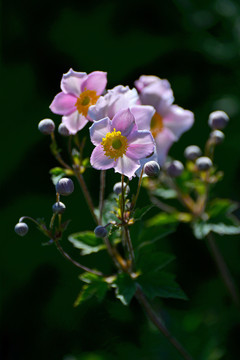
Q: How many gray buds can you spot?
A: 13